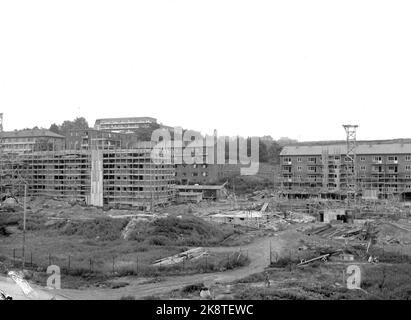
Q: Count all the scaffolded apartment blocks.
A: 2